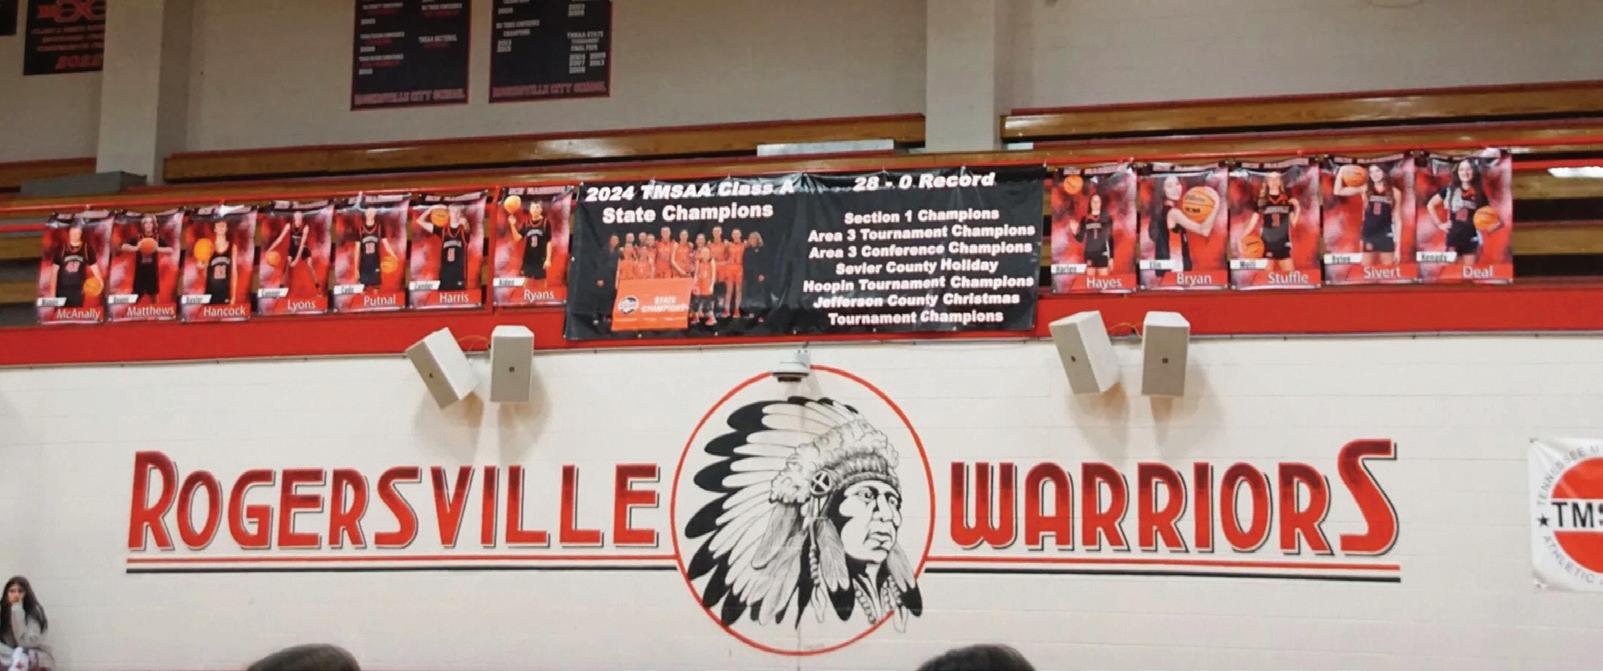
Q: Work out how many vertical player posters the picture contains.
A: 12